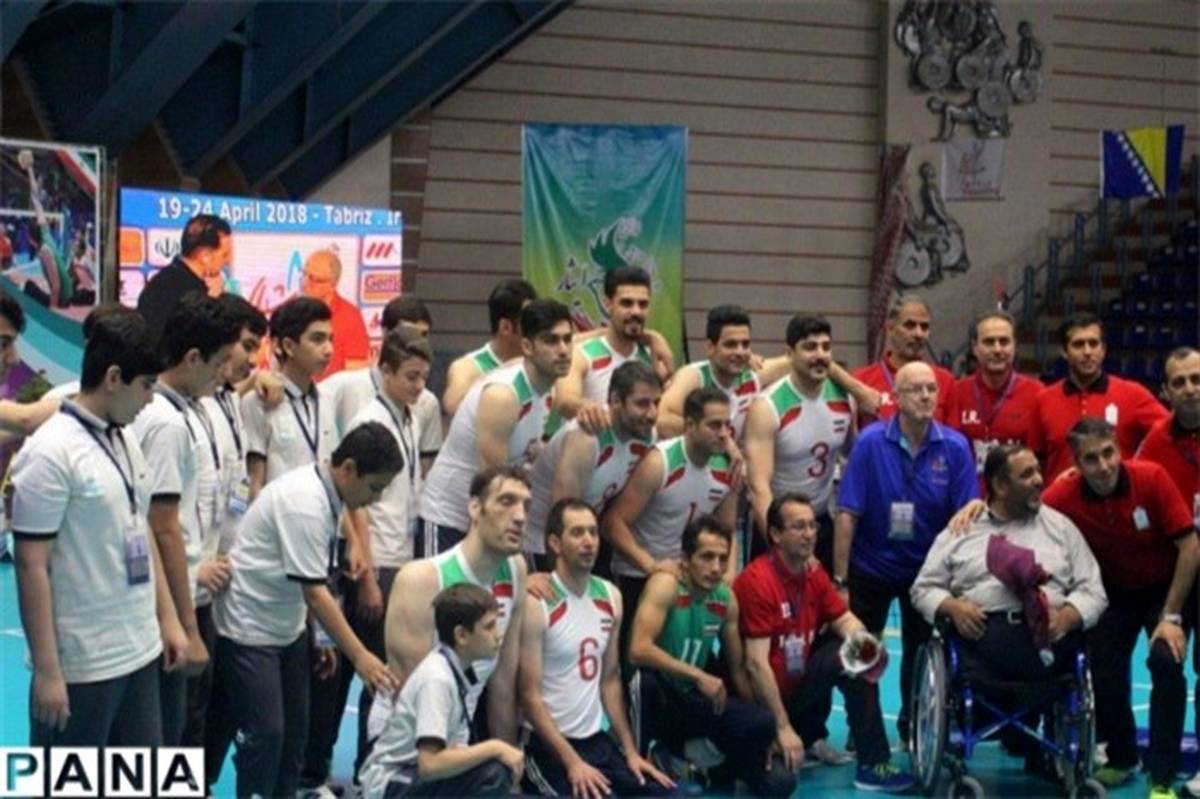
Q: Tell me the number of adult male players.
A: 10